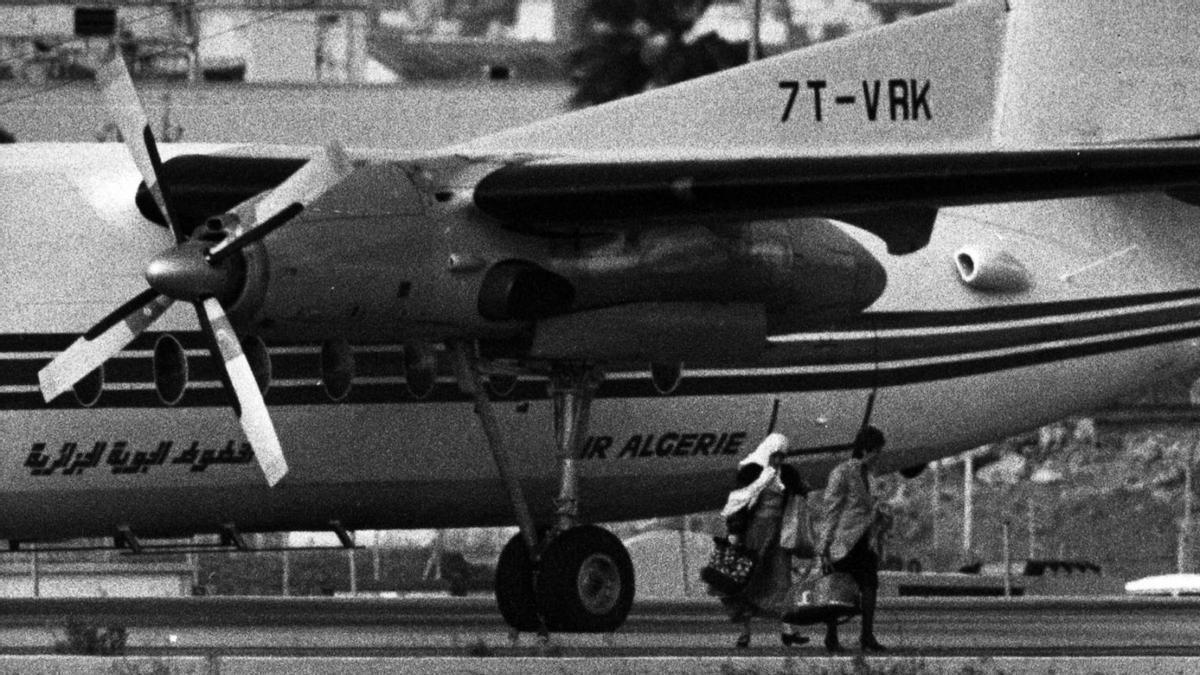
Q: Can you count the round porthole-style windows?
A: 7